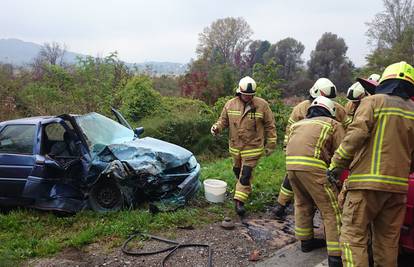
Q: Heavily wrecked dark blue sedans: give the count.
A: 1